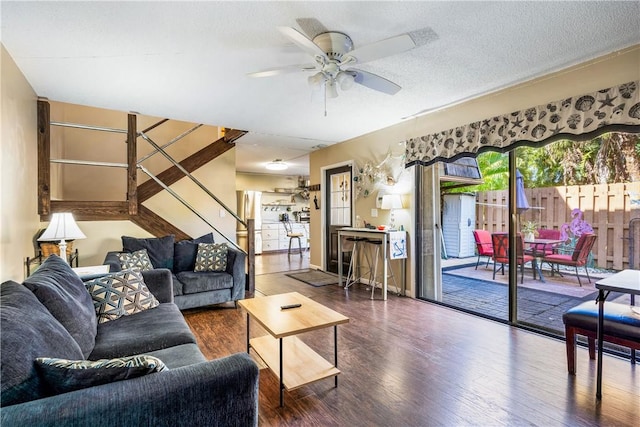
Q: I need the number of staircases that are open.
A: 1